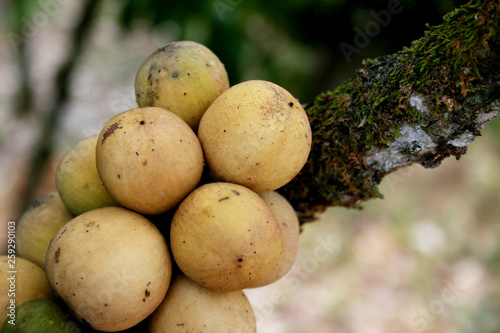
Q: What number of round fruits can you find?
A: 11